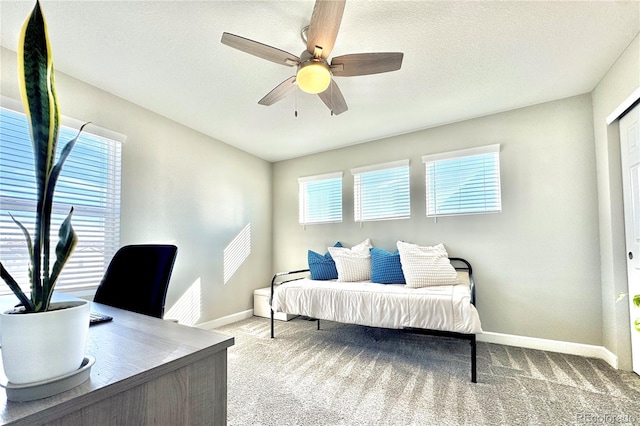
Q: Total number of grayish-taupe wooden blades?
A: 5